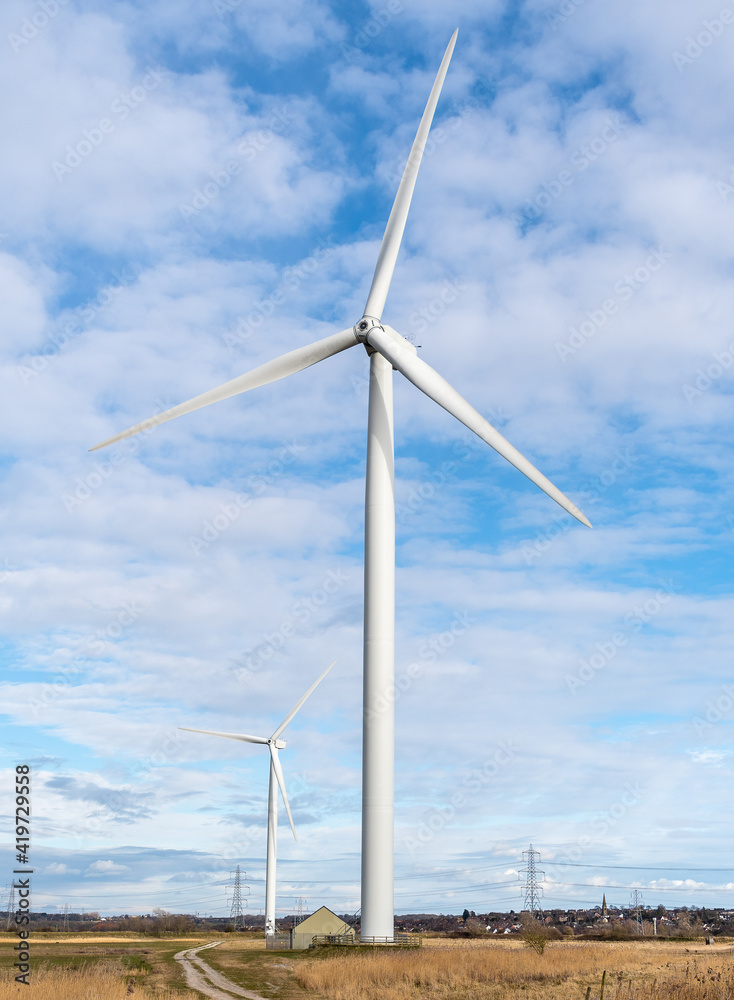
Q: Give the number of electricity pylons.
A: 6